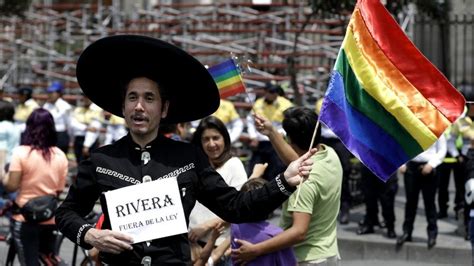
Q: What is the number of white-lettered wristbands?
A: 2